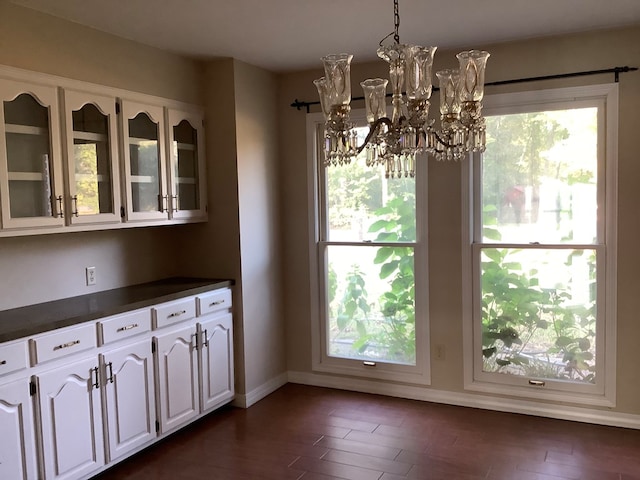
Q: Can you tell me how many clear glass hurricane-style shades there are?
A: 6